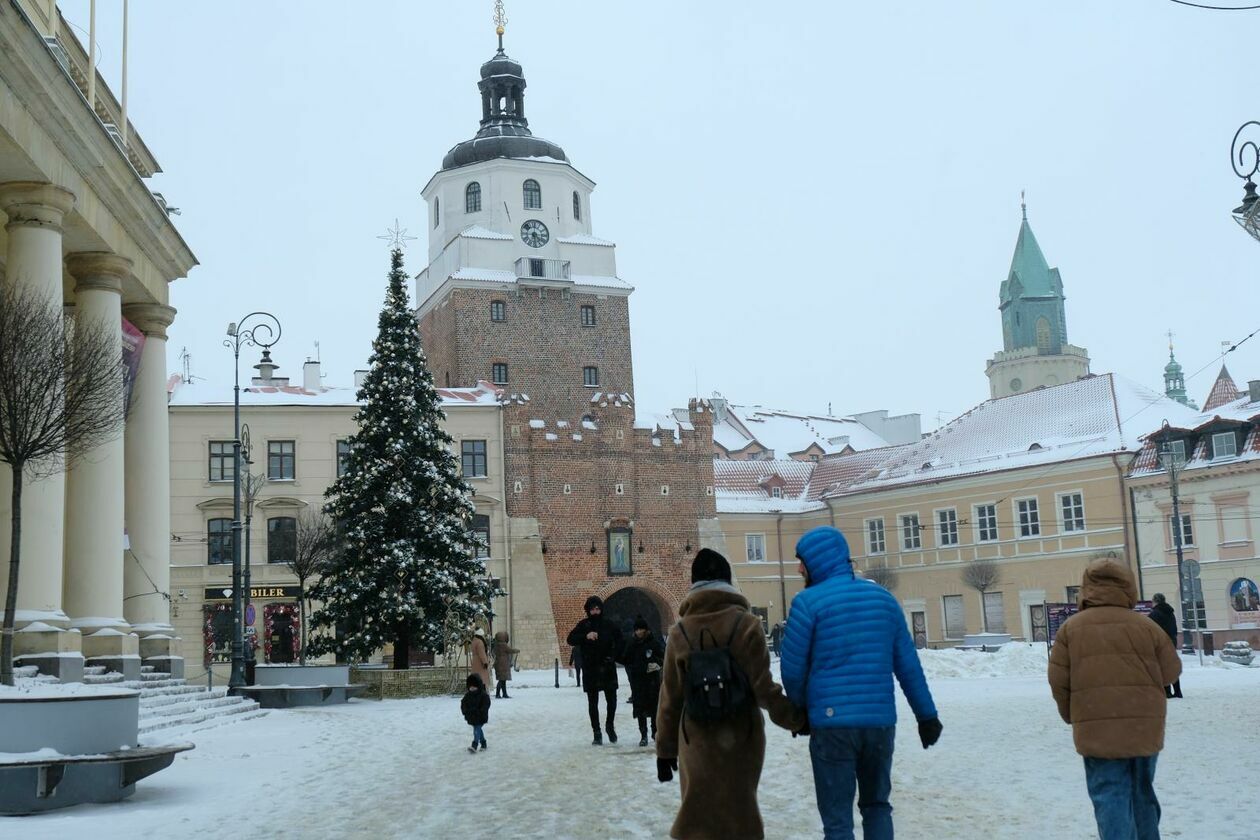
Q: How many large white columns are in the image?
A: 3